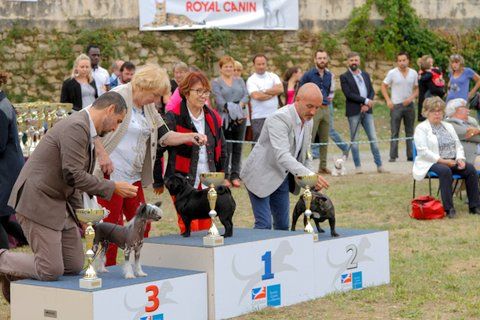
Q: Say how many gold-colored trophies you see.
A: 3